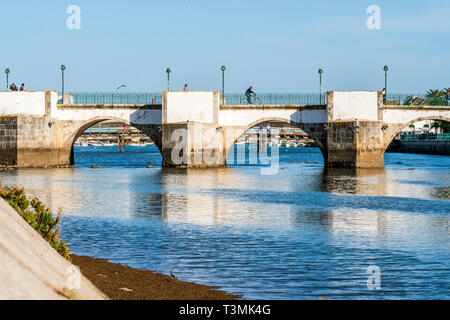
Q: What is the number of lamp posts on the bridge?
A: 6